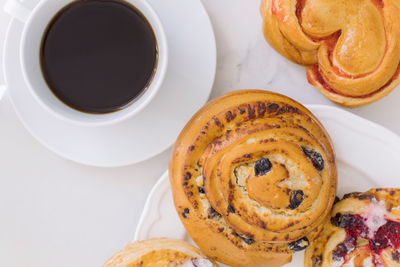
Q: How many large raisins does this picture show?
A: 4